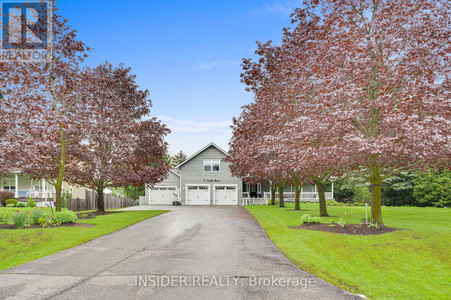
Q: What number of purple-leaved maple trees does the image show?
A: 7